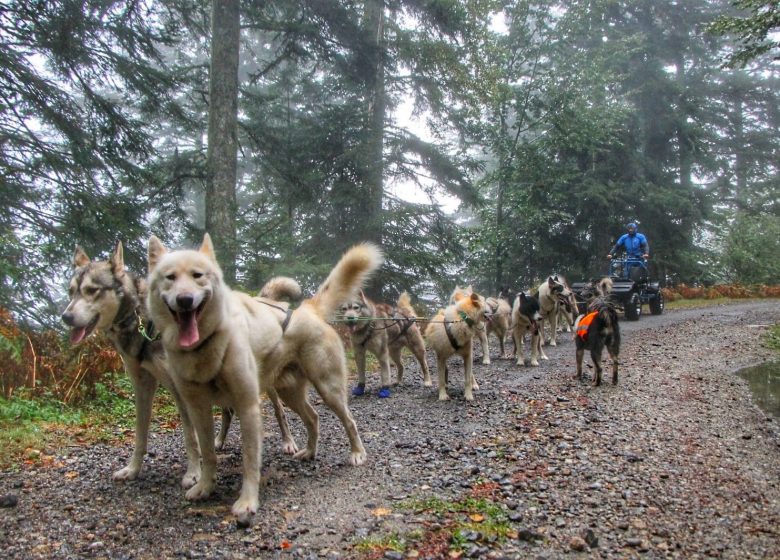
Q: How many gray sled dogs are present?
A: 2